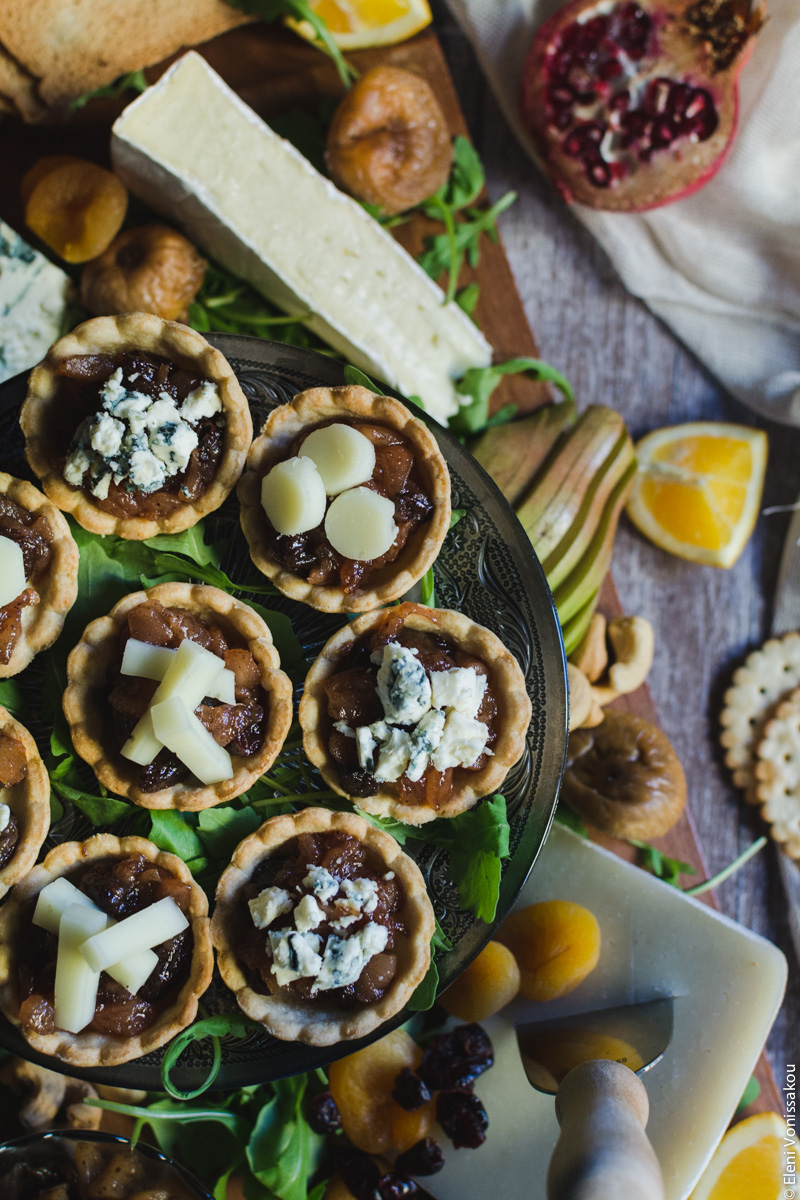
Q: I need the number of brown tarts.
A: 8